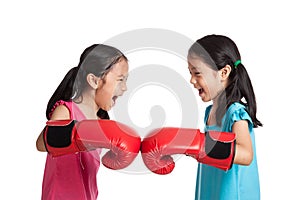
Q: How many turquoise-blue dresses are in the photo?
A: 1